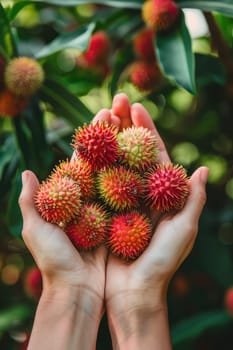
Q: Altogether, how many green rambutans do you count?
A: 1